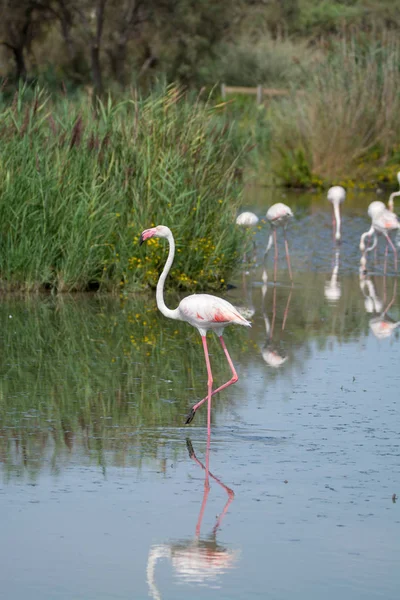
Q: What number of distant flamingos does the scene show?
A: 6